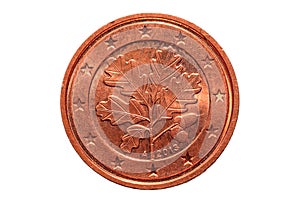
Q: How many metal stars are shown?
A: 12